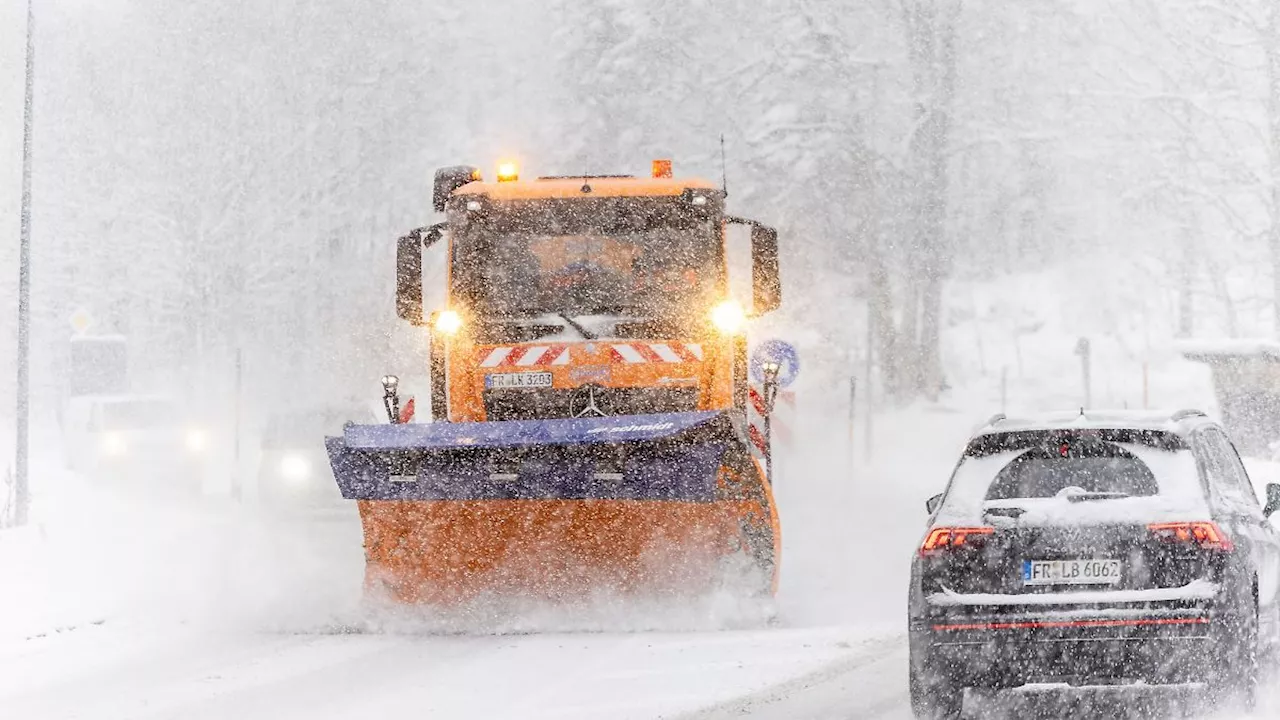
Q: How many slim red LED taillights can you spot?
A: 2